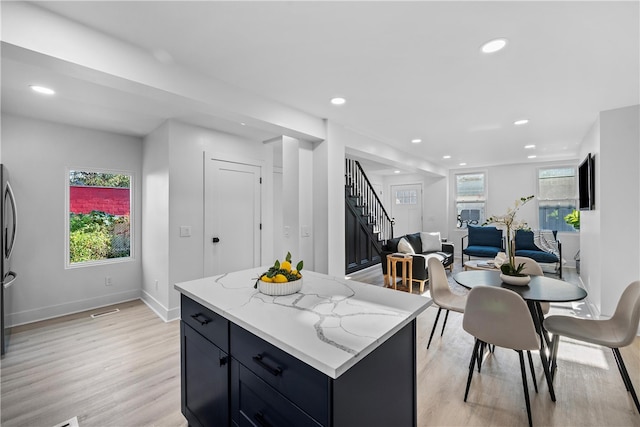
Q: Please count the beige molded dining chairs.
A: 4